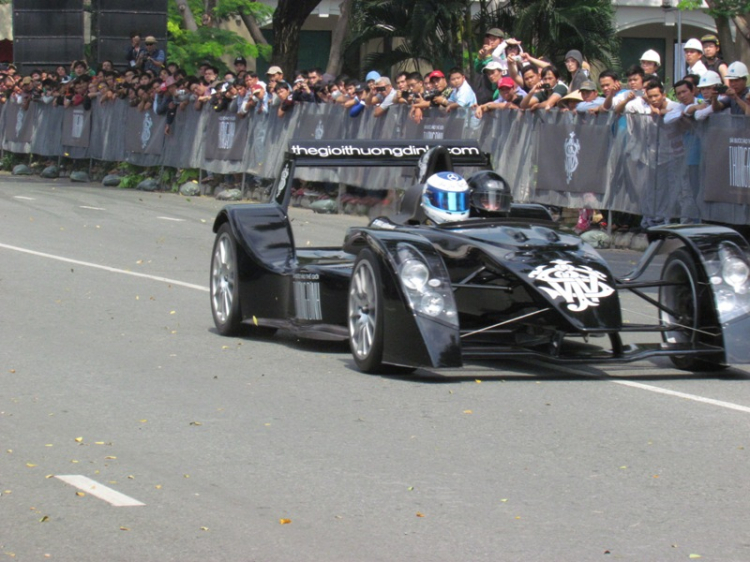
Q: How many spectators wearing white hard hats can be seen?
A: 4